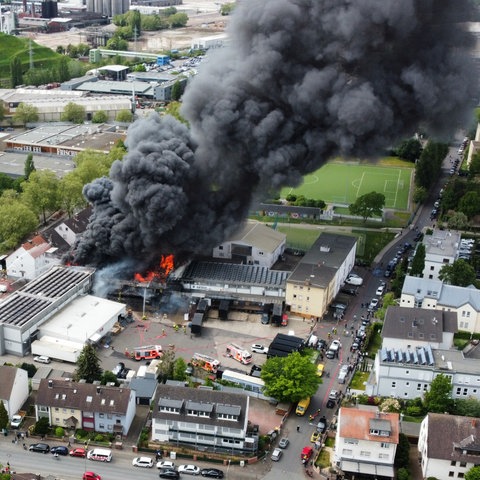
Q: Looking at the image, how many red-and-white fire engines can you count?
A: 3